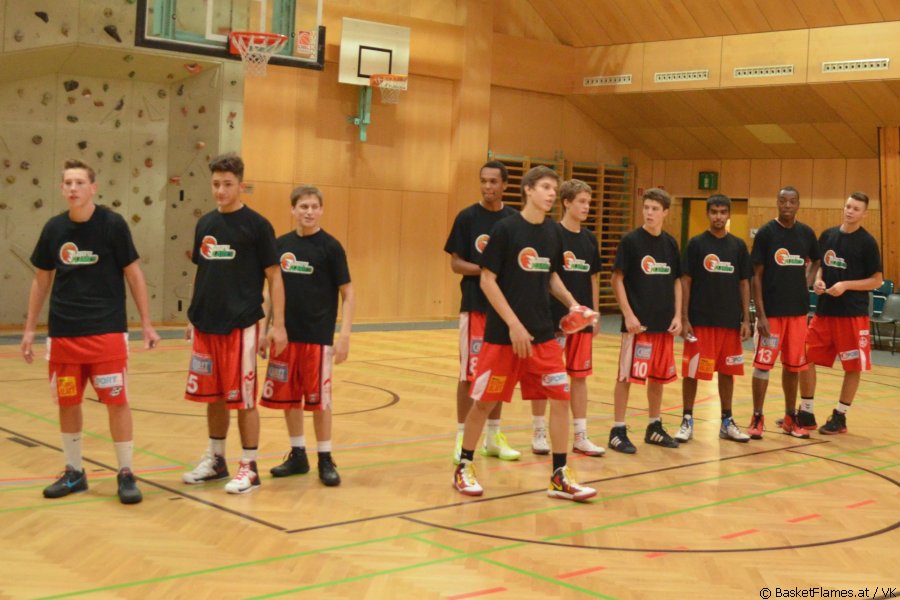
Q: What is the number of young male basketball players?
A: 10